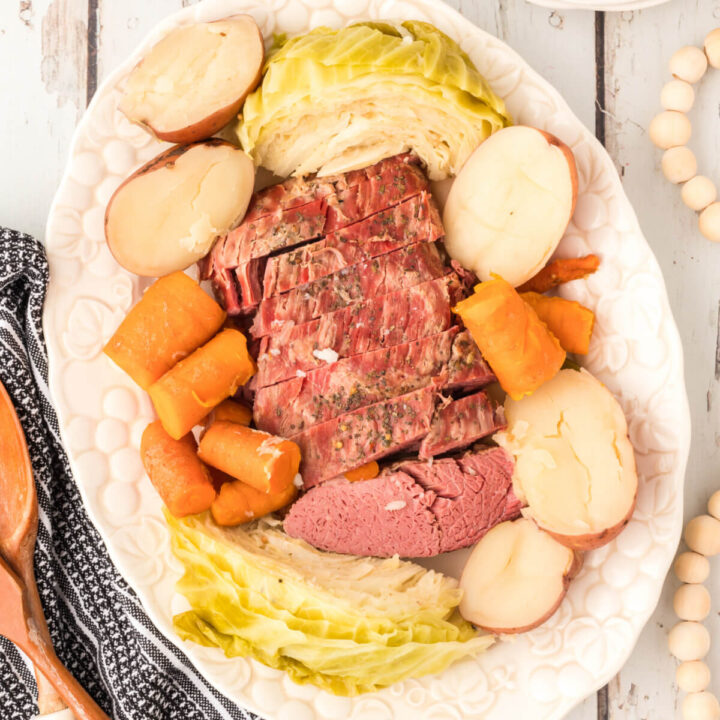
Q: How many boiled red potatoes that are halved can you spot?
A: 5